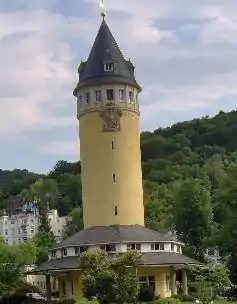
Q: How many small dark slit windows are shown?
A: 3